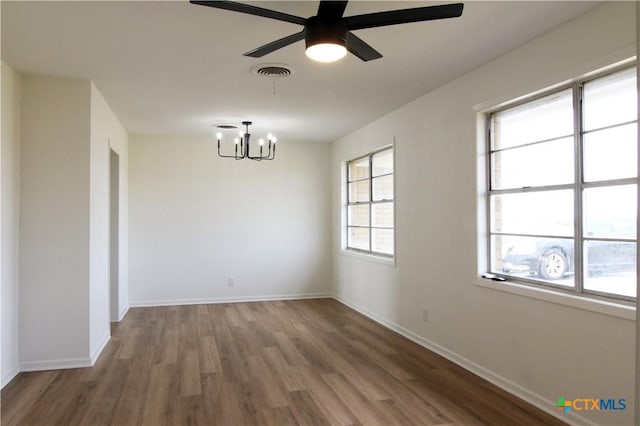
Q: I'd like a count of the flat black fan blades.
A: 5